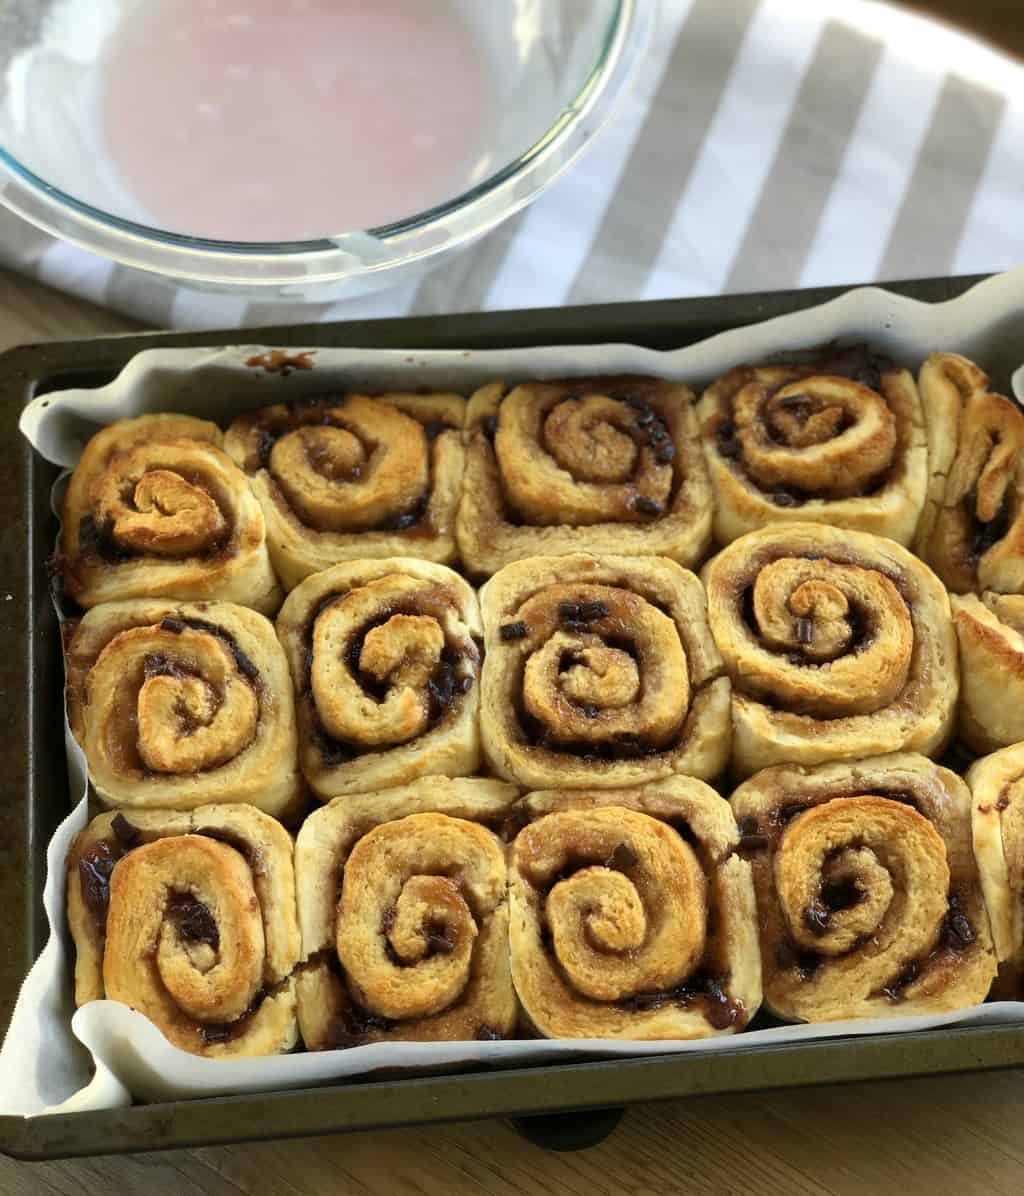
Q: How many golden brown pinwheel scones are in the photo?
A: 15